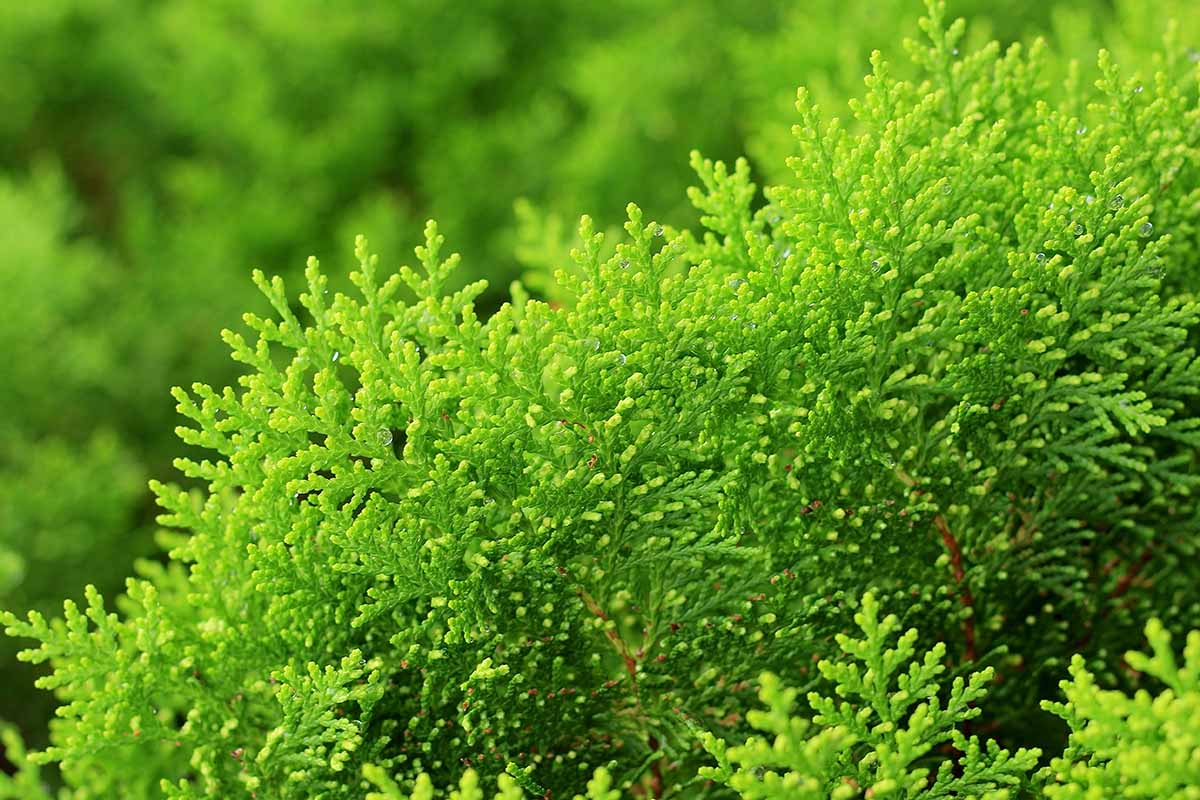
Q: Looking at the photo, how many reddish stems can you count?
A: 3